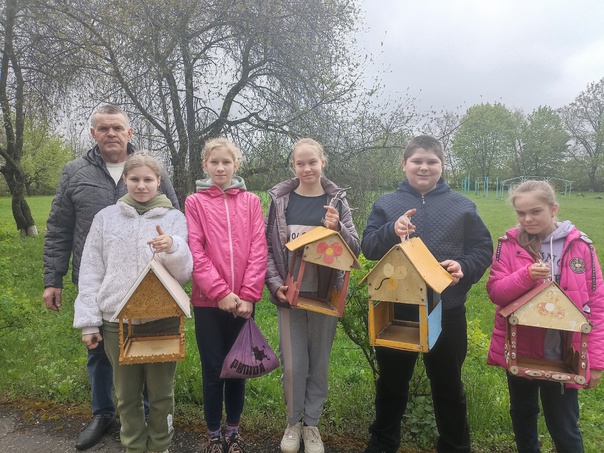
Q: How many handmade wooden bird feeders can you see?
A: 4